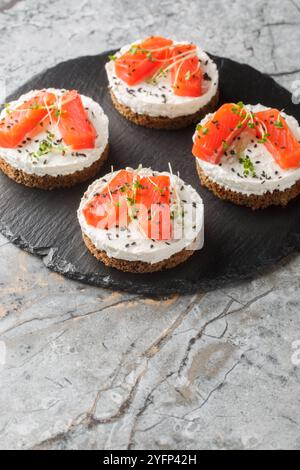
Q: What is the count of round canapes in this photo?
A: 4